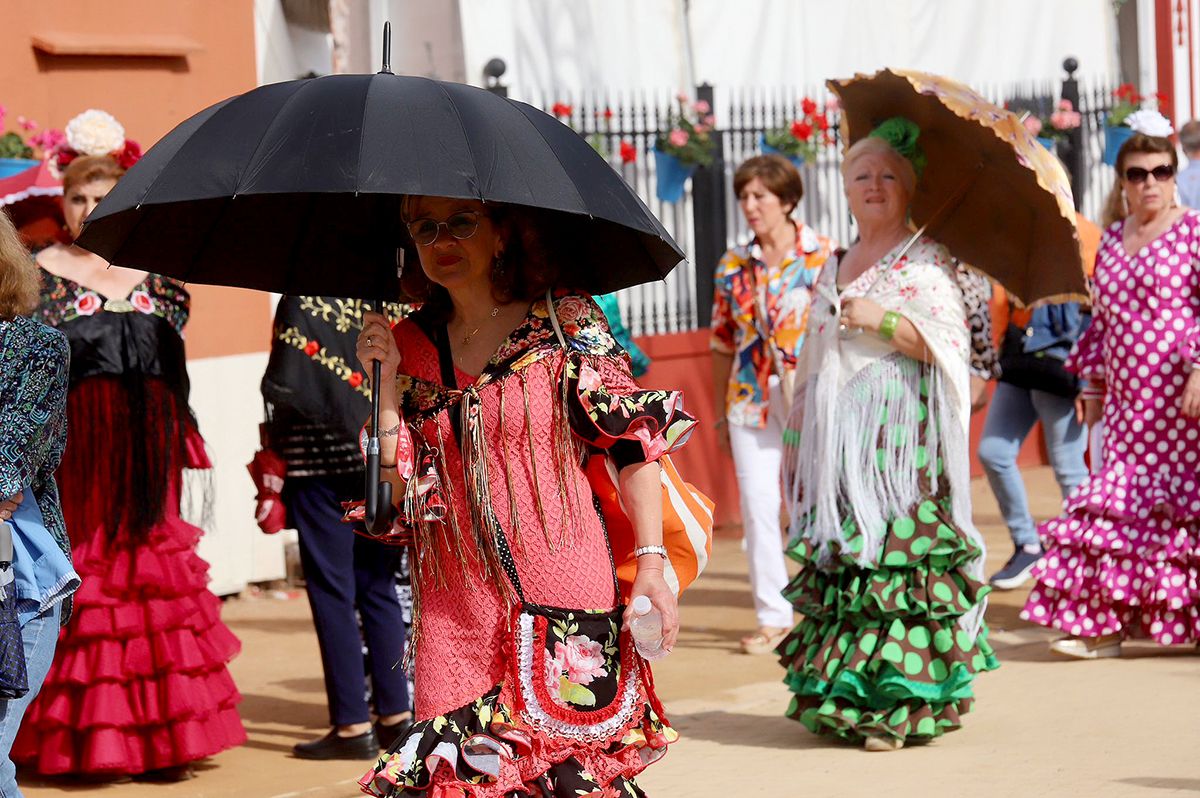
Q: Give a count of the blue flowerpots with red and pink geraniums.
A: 5